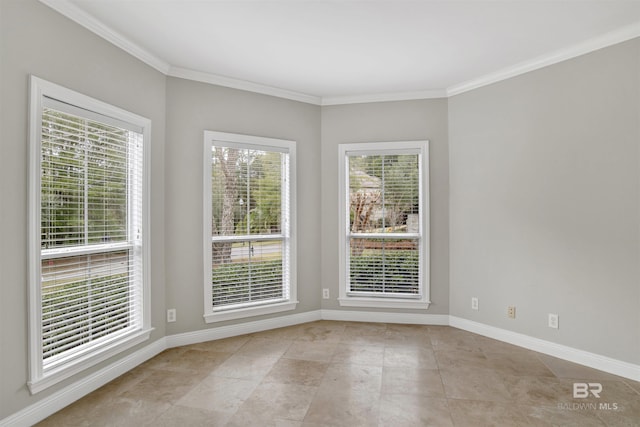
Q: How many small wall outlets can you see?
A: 5